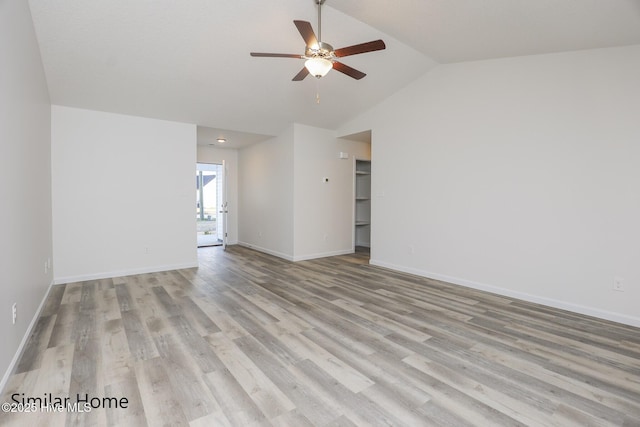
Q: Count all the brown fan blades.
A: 5